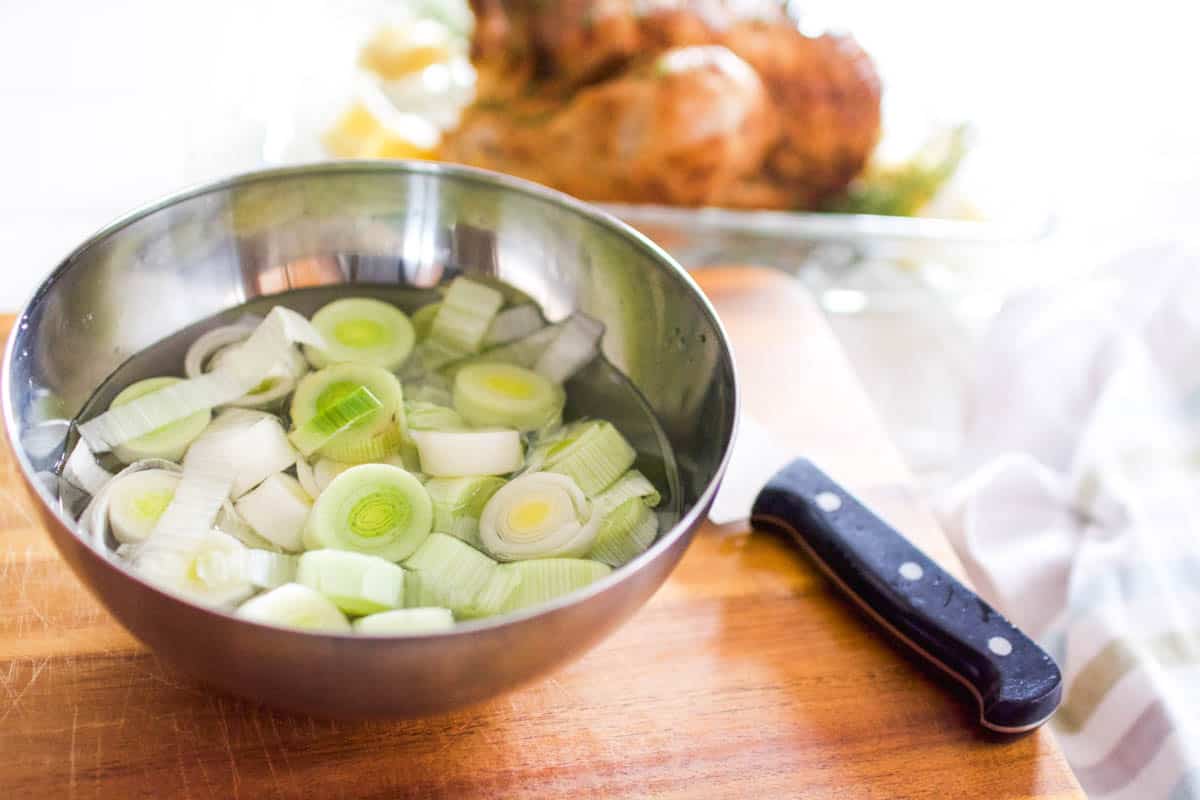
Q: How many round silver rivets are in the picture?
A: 3